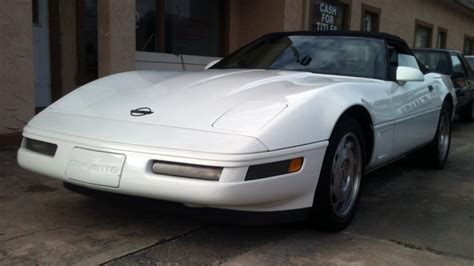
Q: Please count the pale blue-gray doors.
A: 1